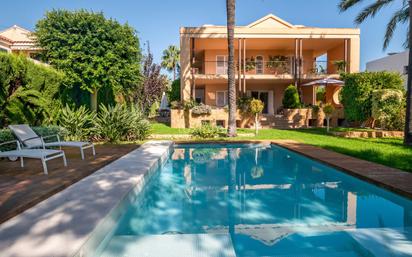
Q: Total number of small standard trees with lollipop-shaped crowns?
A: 2